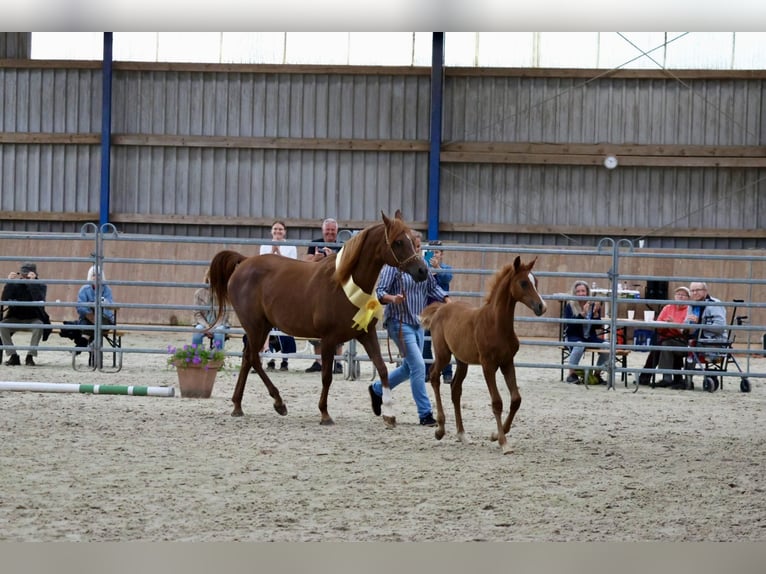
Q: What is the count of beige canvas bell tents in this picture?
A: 0